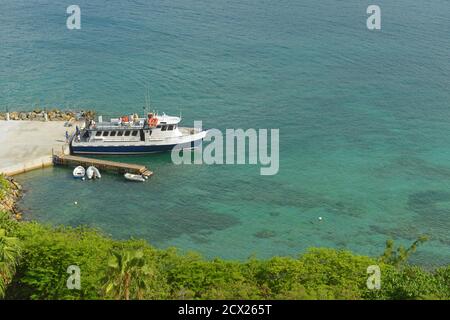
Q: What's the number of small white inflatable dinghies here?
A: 3